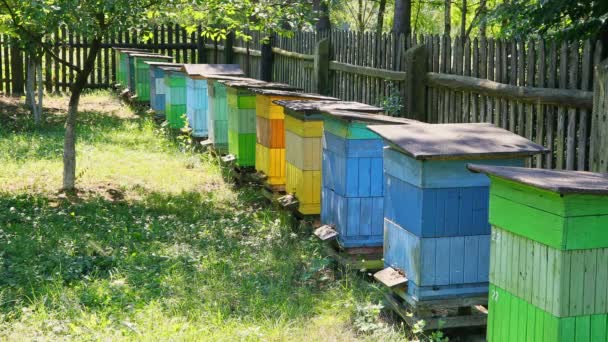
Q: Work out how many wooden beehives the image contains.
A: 13